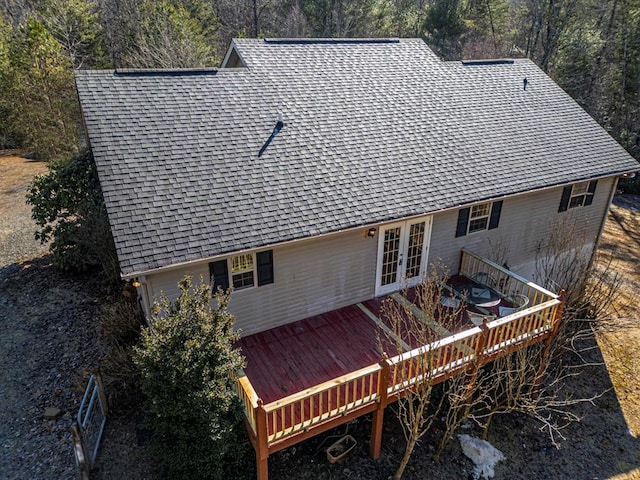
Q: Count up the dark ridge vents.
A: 3